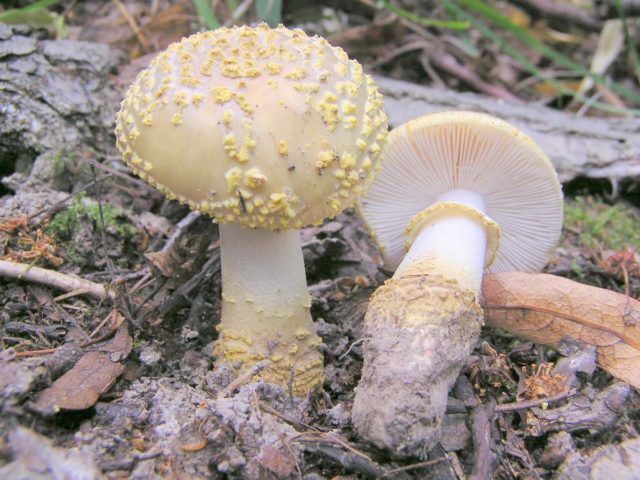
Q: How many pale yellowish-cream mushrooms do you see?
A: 2